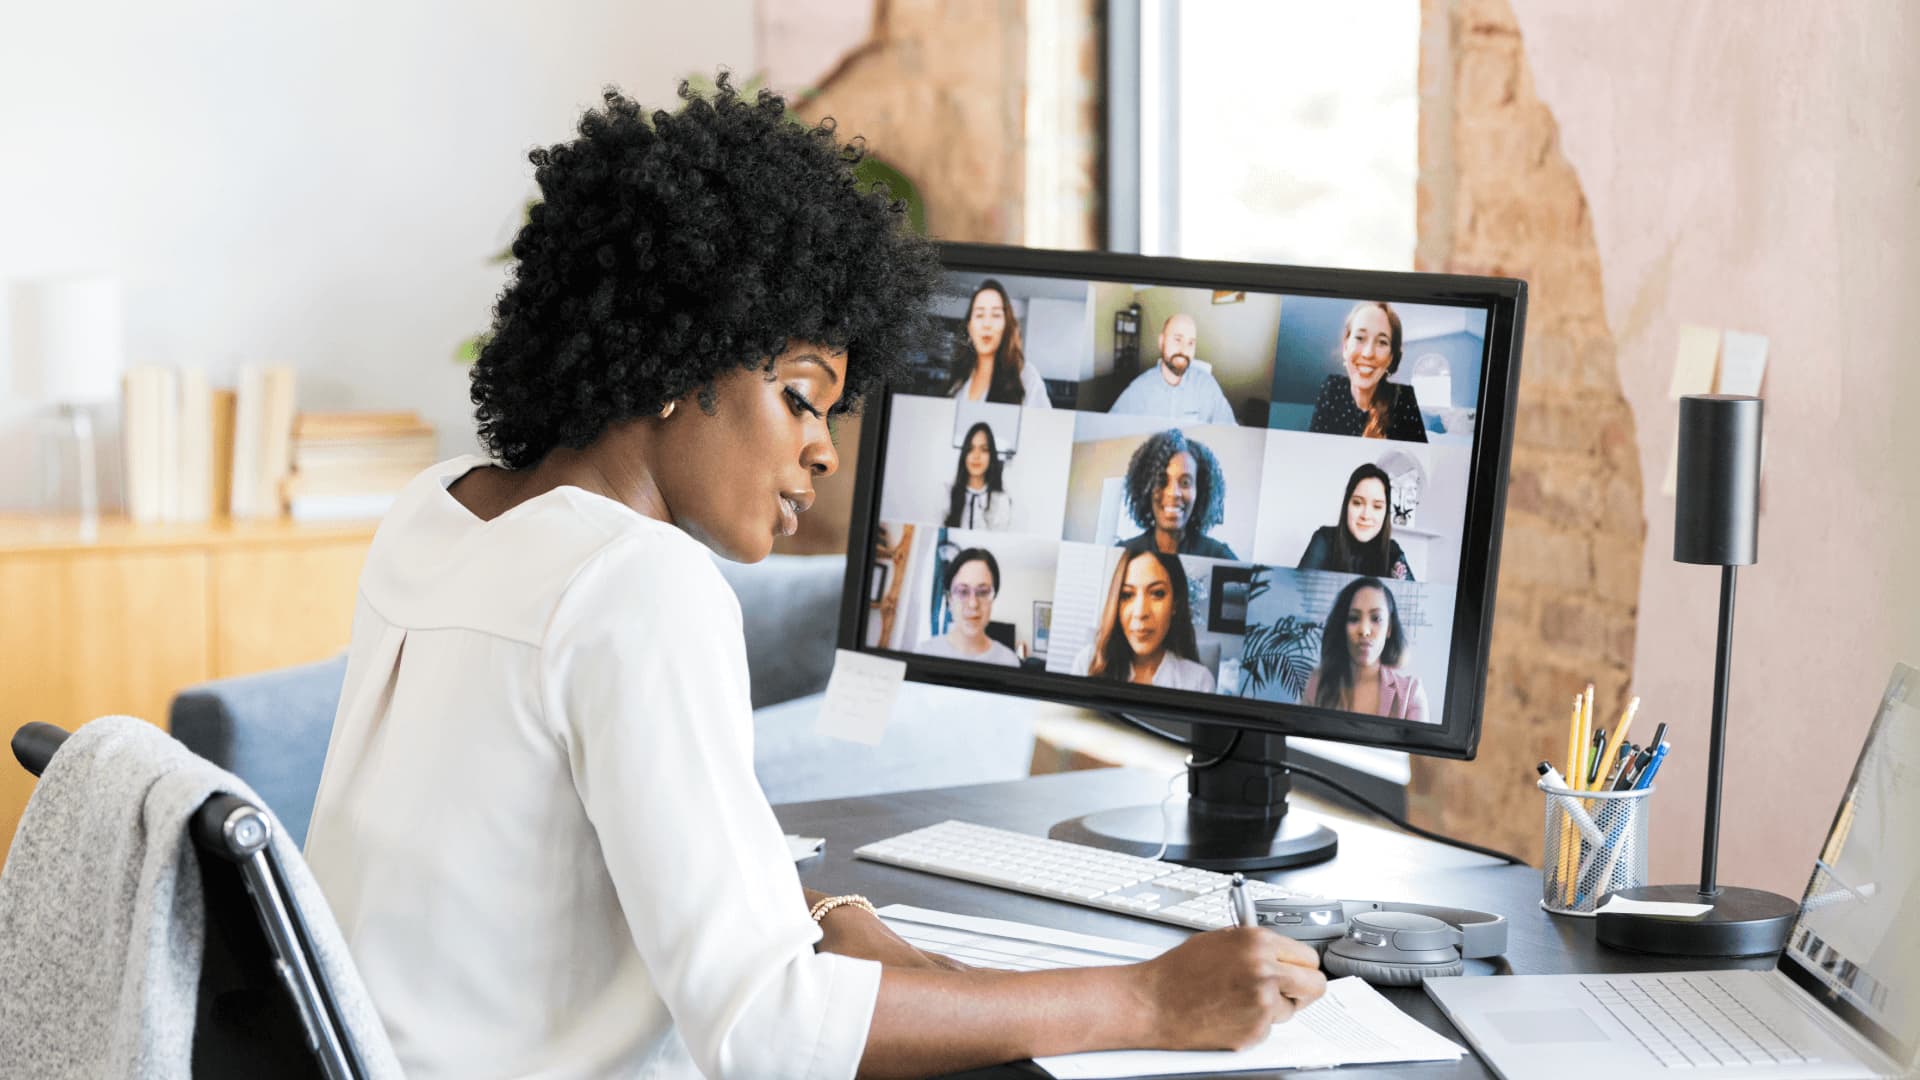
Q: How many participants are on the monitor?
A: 9